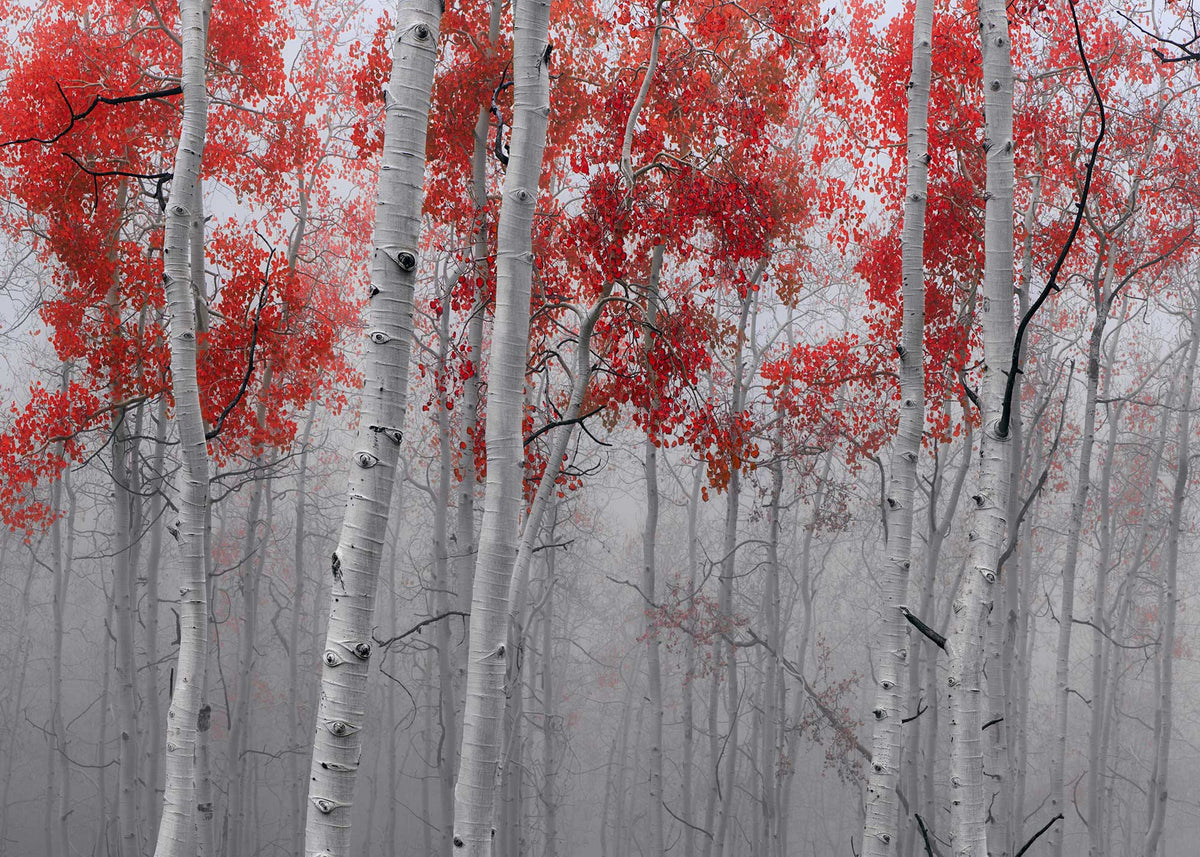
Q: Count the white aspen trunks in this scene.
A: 5